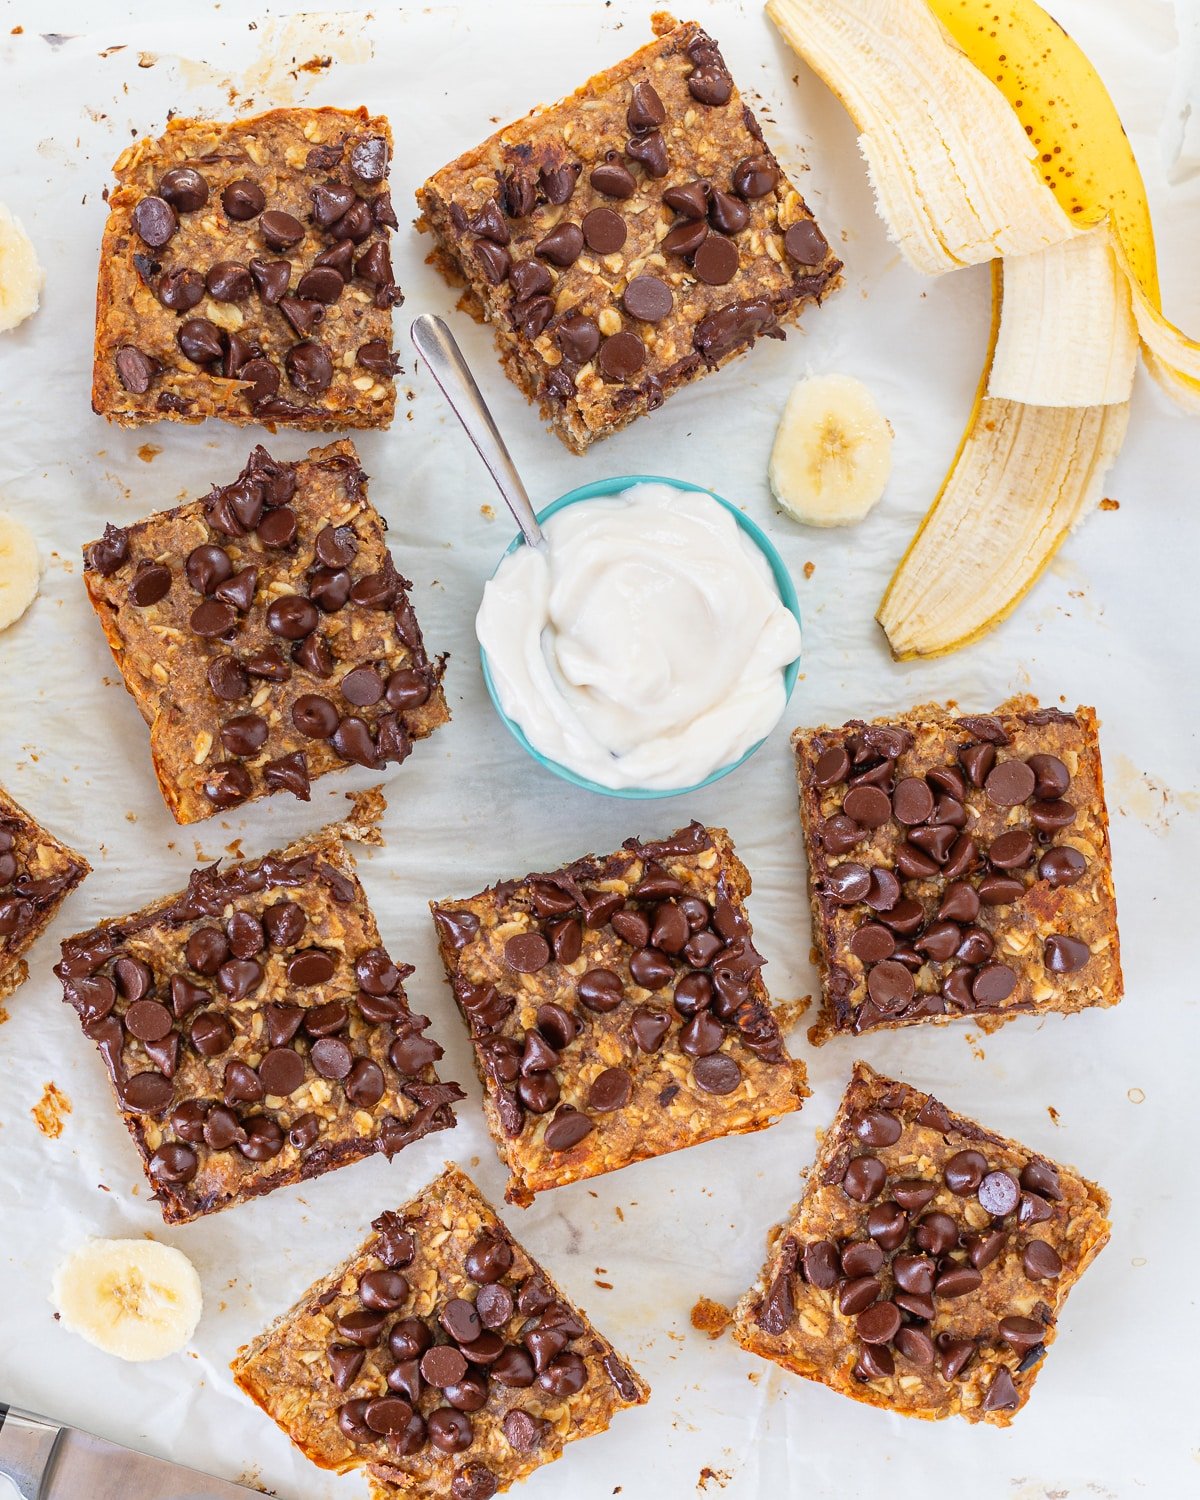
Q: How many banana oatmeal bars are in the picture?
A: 9